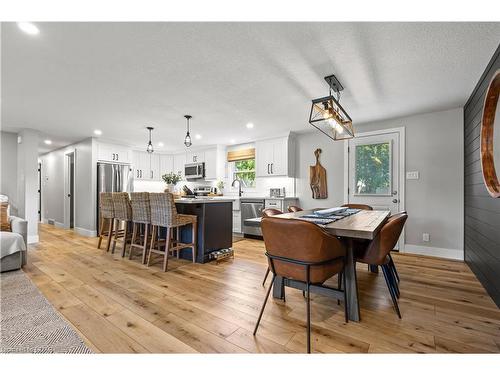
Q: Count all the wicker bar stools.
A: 4